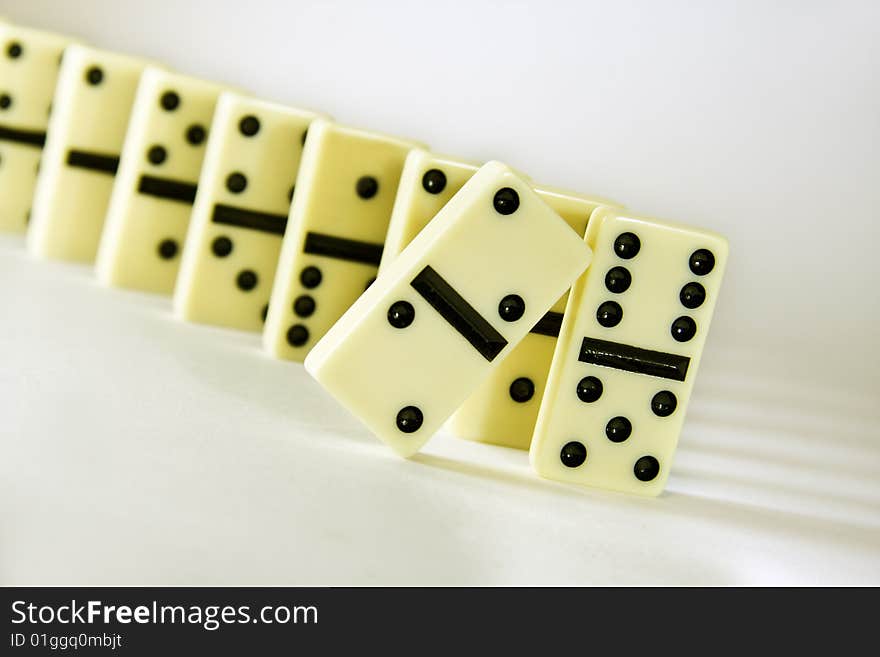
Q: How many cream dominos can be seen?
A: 9